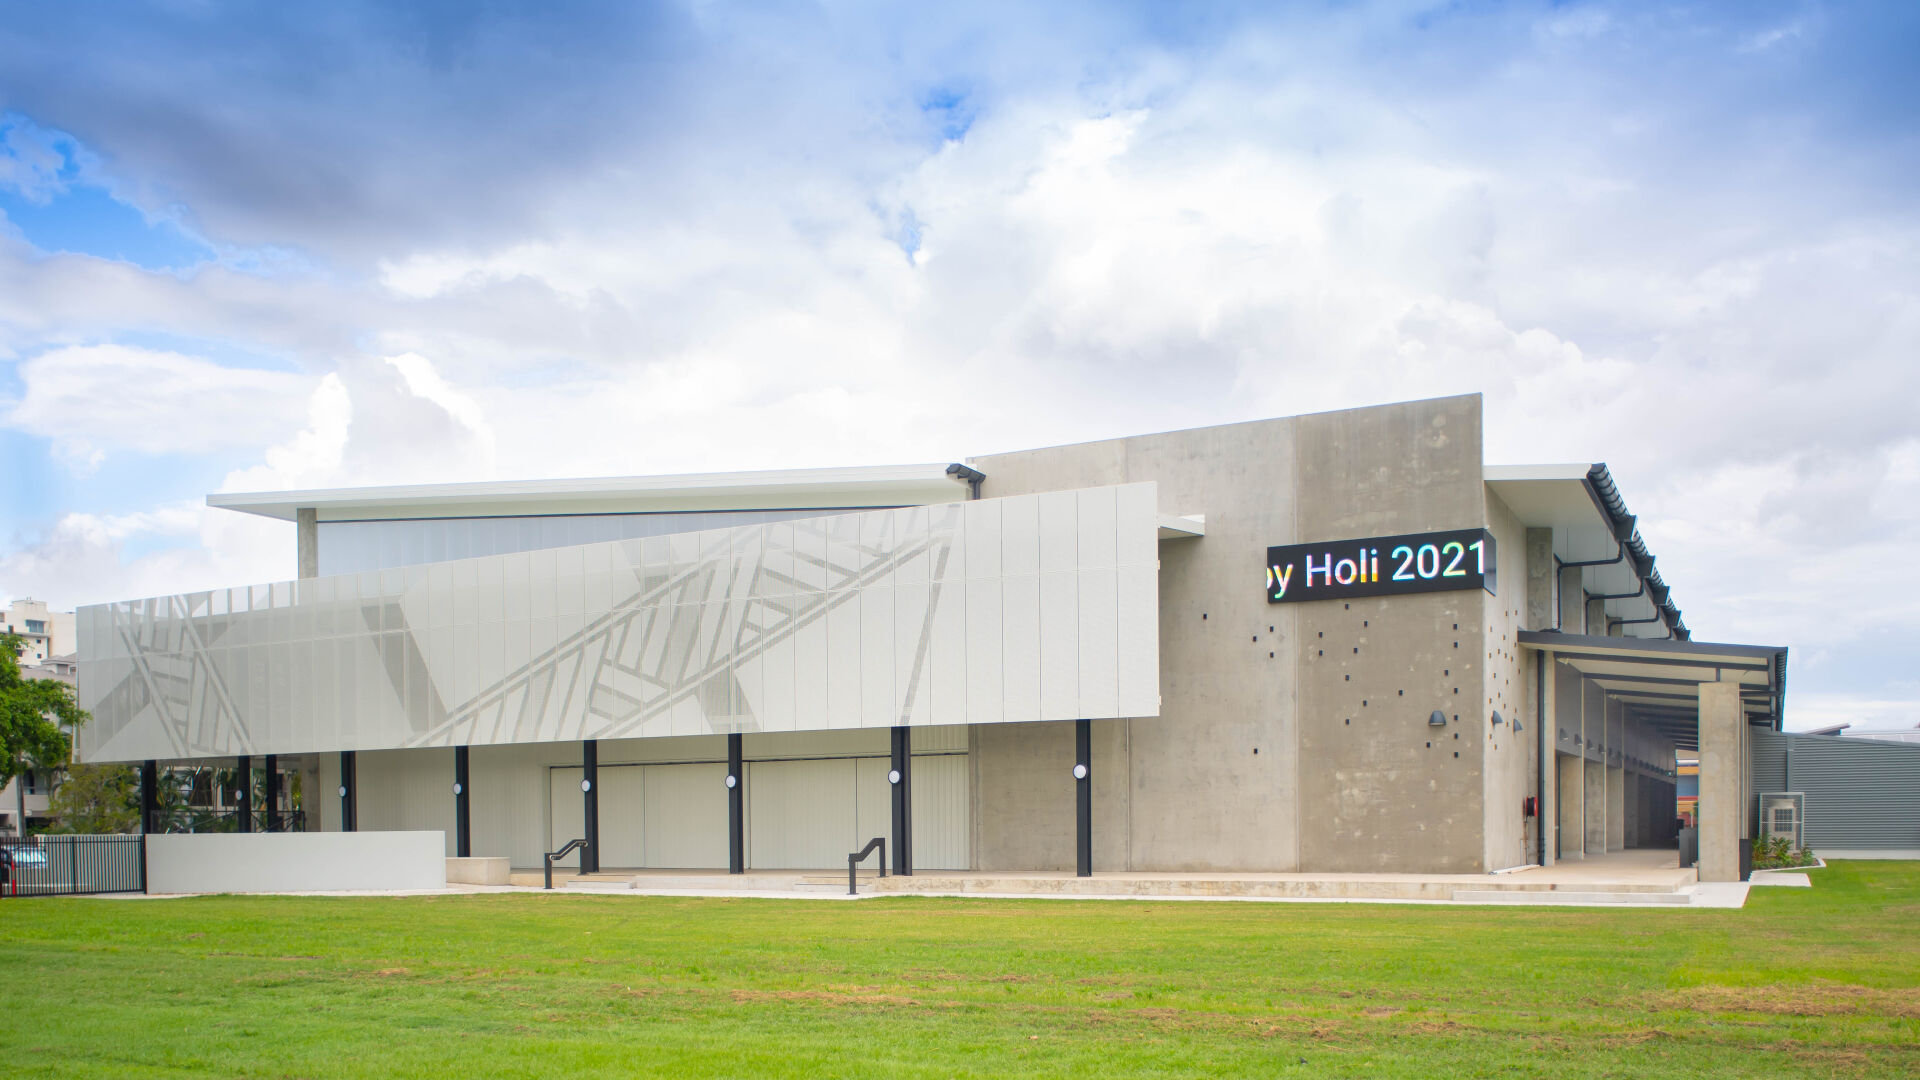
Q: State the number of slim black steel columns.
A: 9